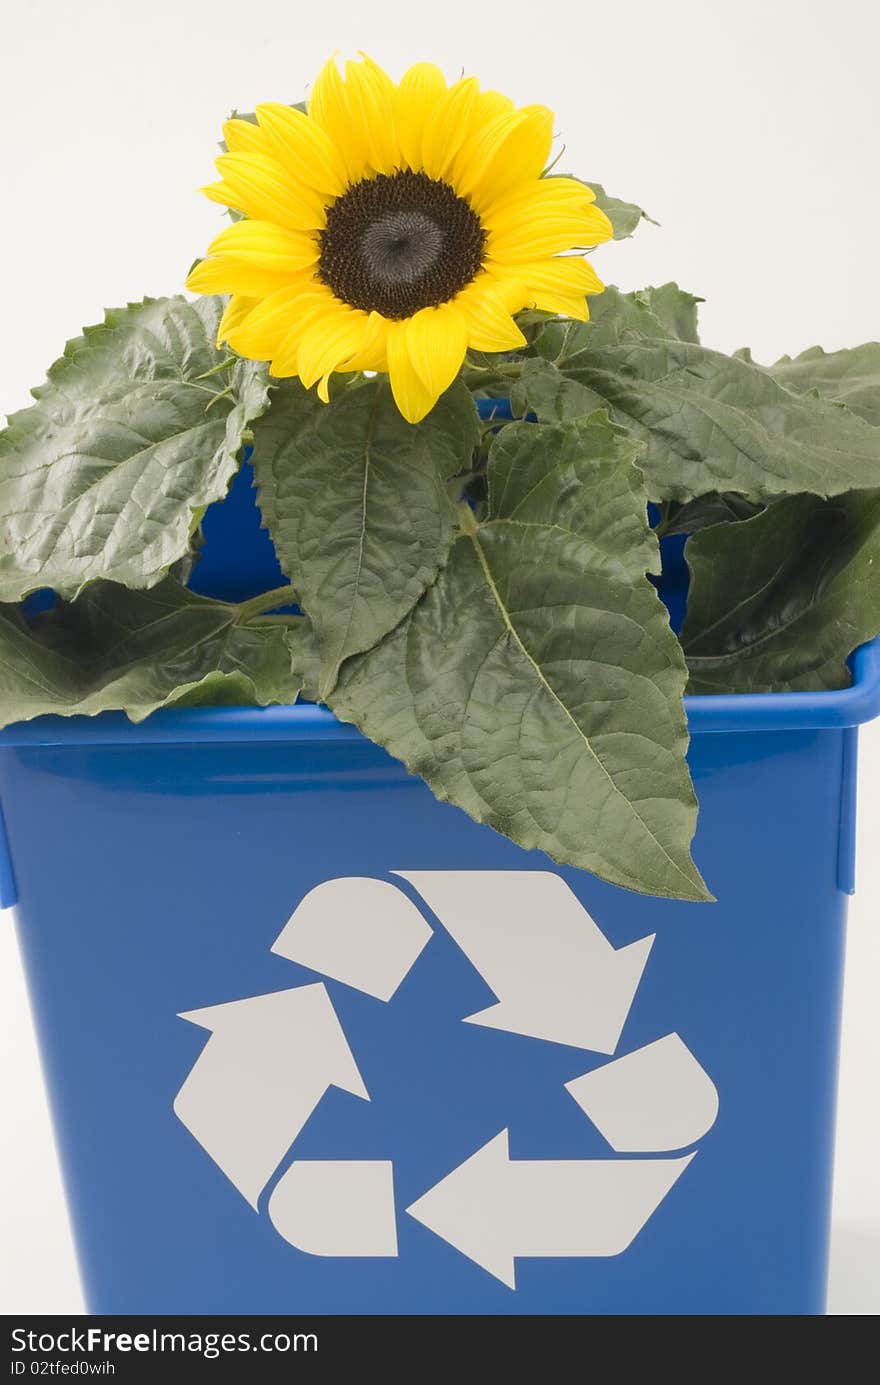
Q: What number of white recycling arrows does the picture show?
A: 3